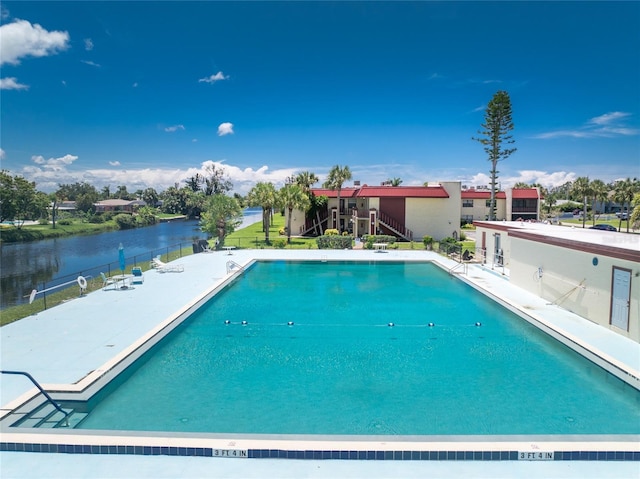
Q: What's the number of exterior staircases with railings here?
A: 2